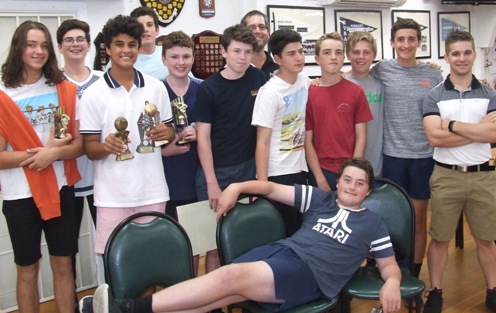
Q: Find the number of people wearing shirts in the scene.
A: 13